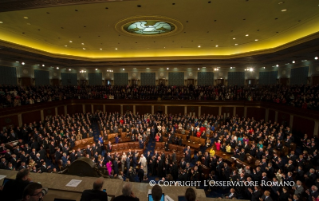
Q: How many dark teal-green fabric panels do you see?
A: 11